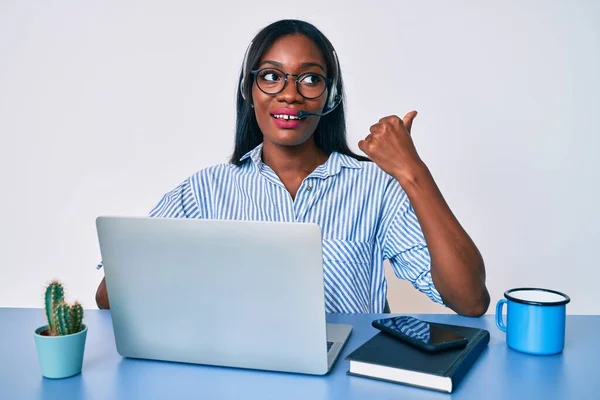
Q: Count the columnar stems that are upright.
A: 3